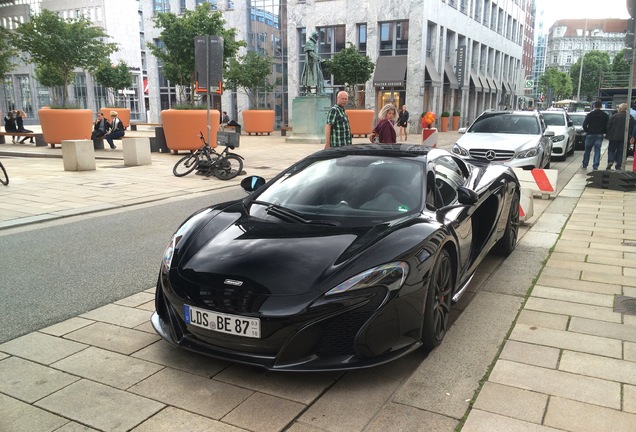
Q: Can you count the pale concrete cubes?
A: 2